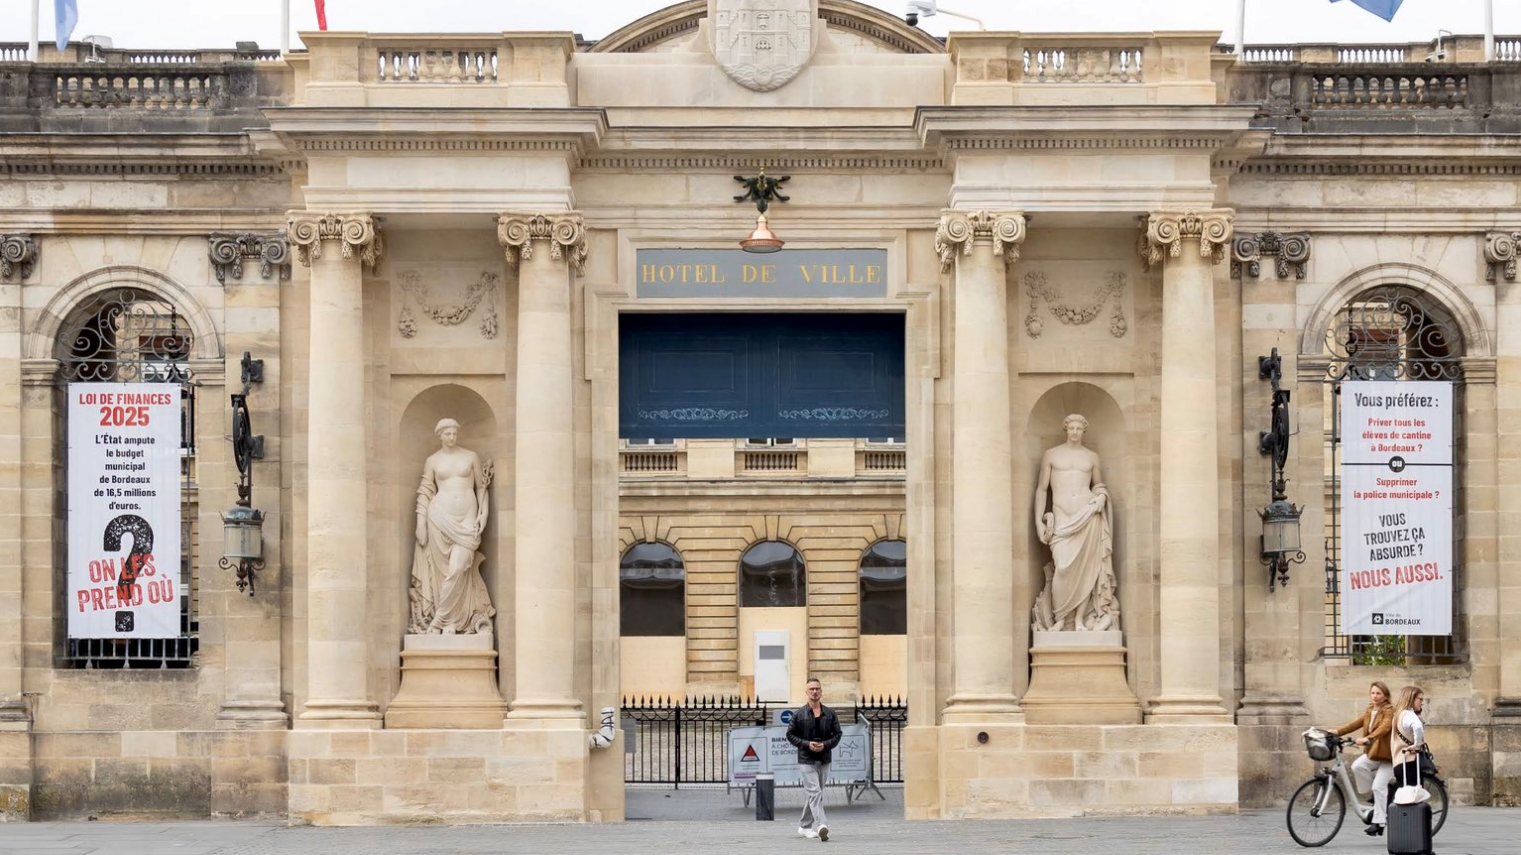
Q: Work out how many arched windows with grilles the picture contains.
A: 2